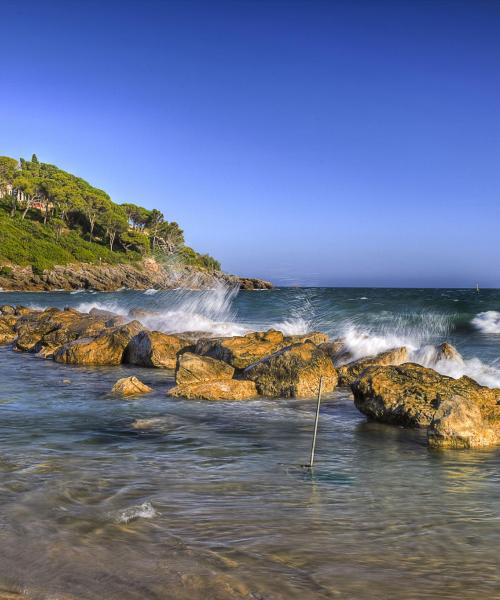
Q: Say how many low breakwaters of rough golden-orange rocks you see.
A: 1